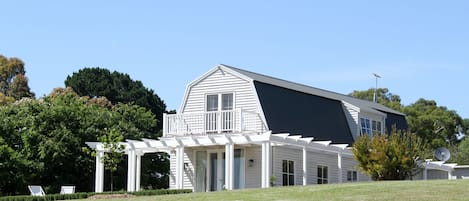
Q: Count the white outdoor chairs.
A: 2